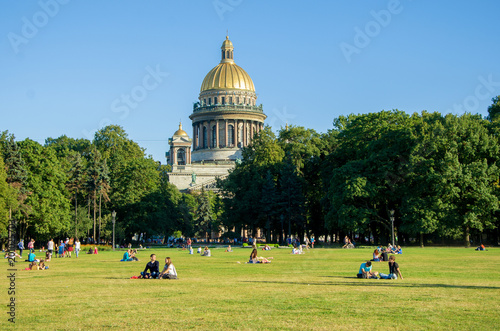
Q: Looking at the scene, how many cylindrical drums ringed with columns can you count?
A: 1